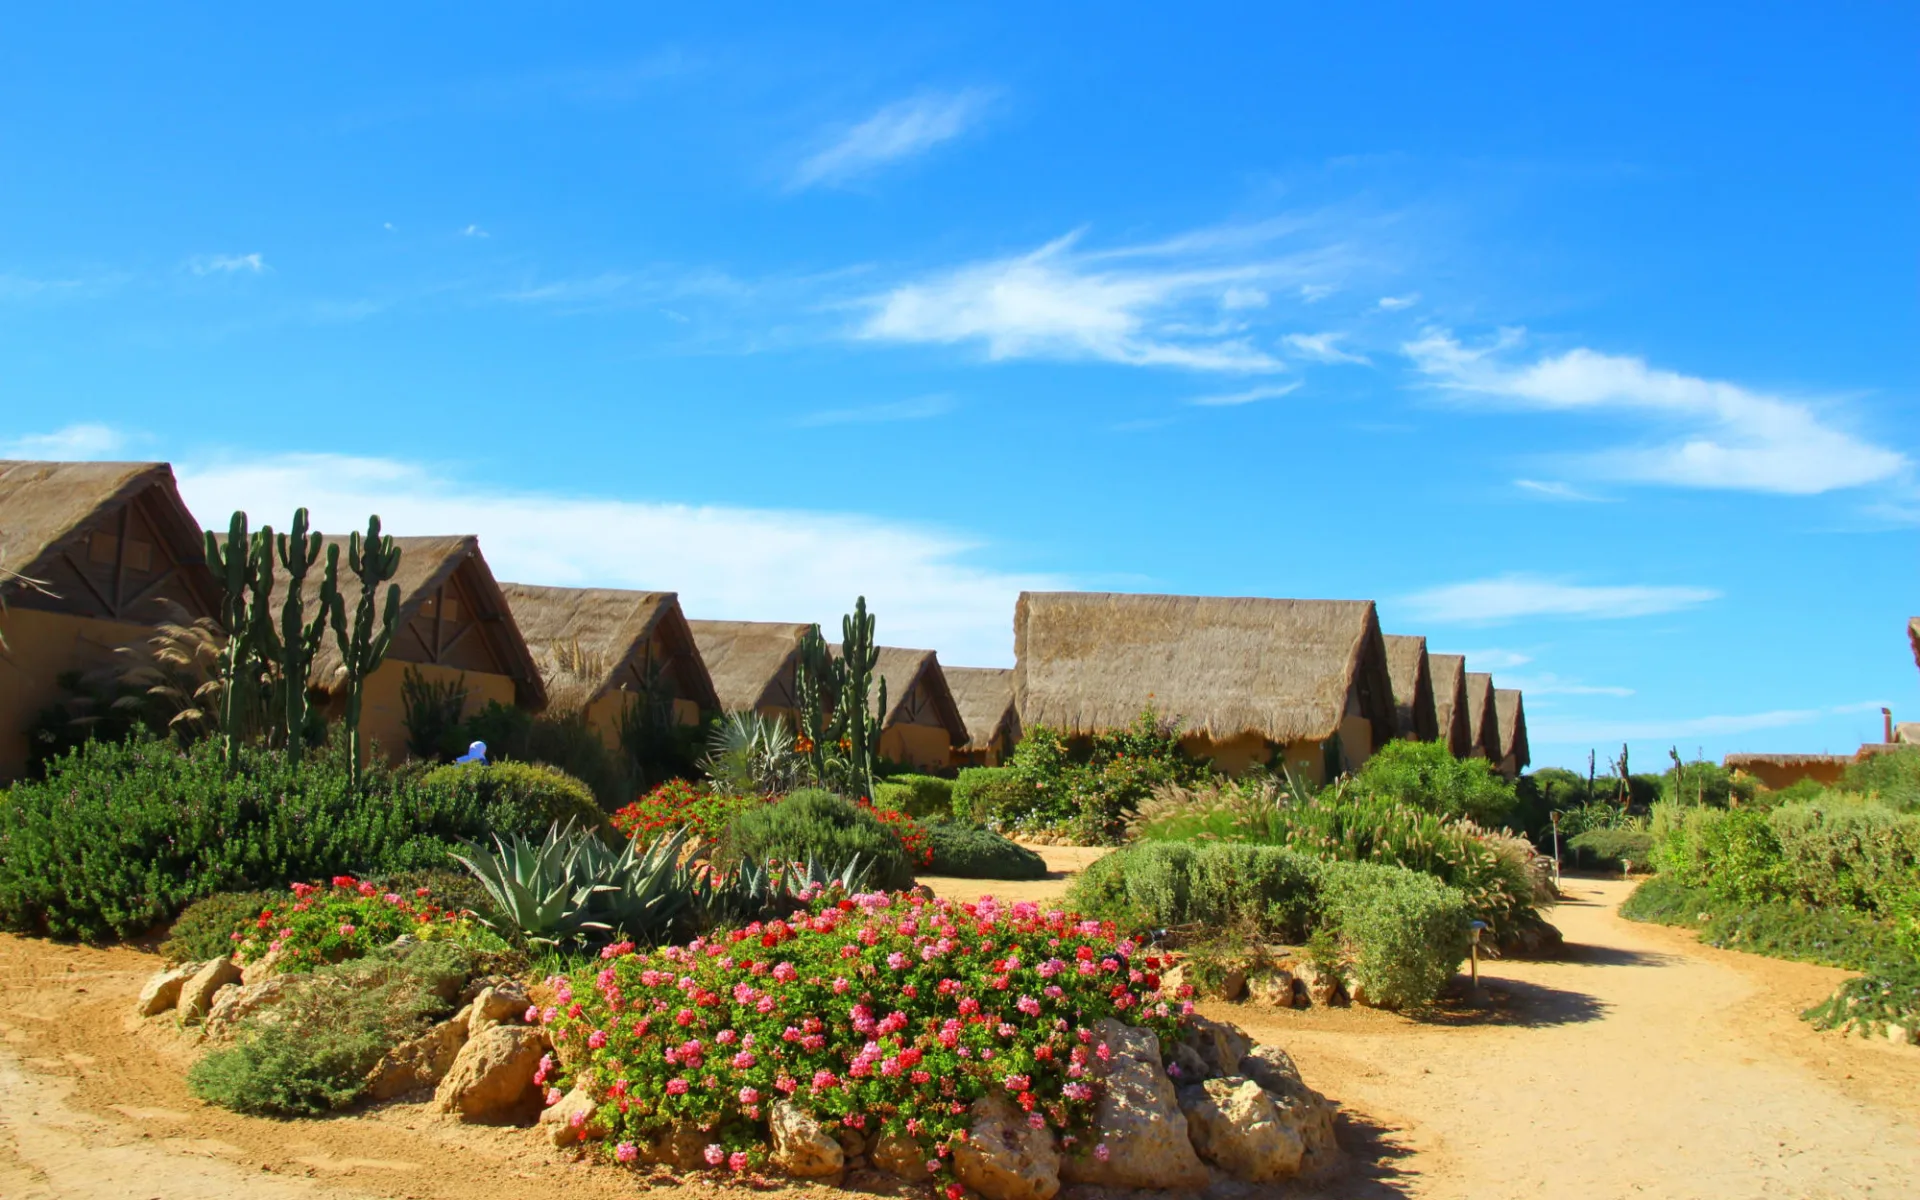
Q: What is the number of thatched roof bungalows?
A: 11